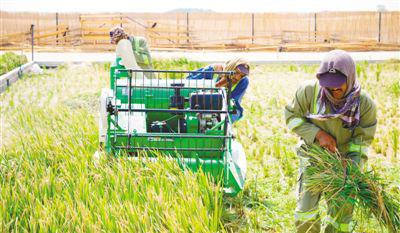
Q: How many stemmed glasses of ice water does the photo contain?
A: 0